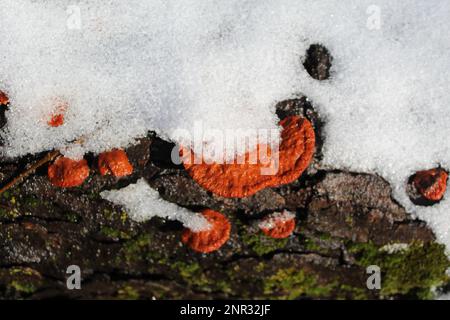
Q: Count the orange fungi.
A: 8